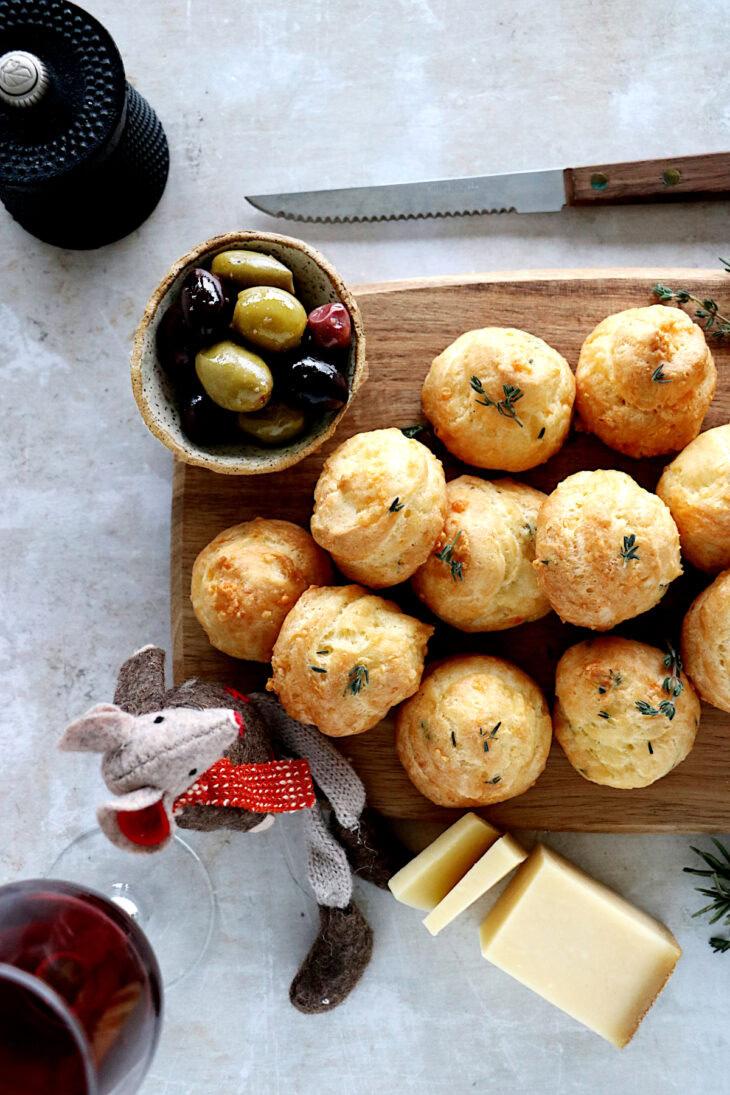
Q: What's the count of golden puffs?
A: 11